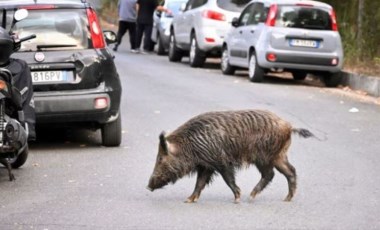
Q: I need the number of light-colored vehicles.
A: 3